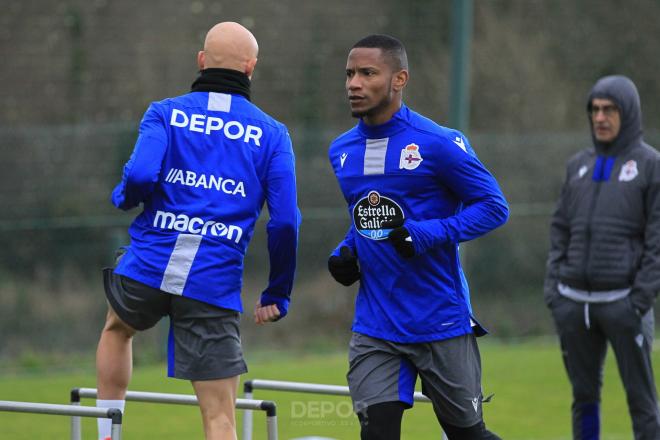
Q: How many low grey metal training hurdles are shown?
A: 3